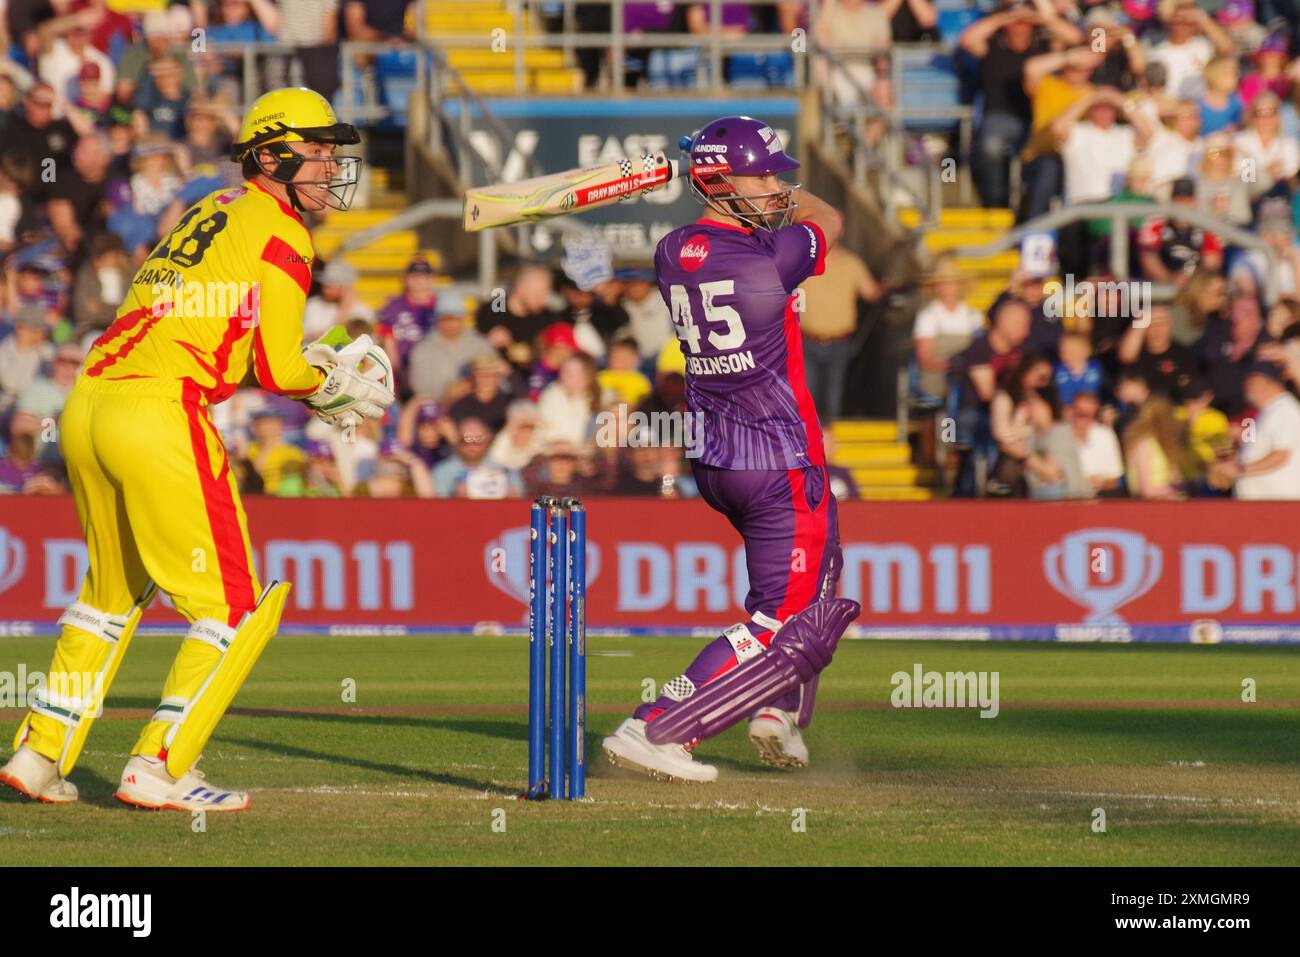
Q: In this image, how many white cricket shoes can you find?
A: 4